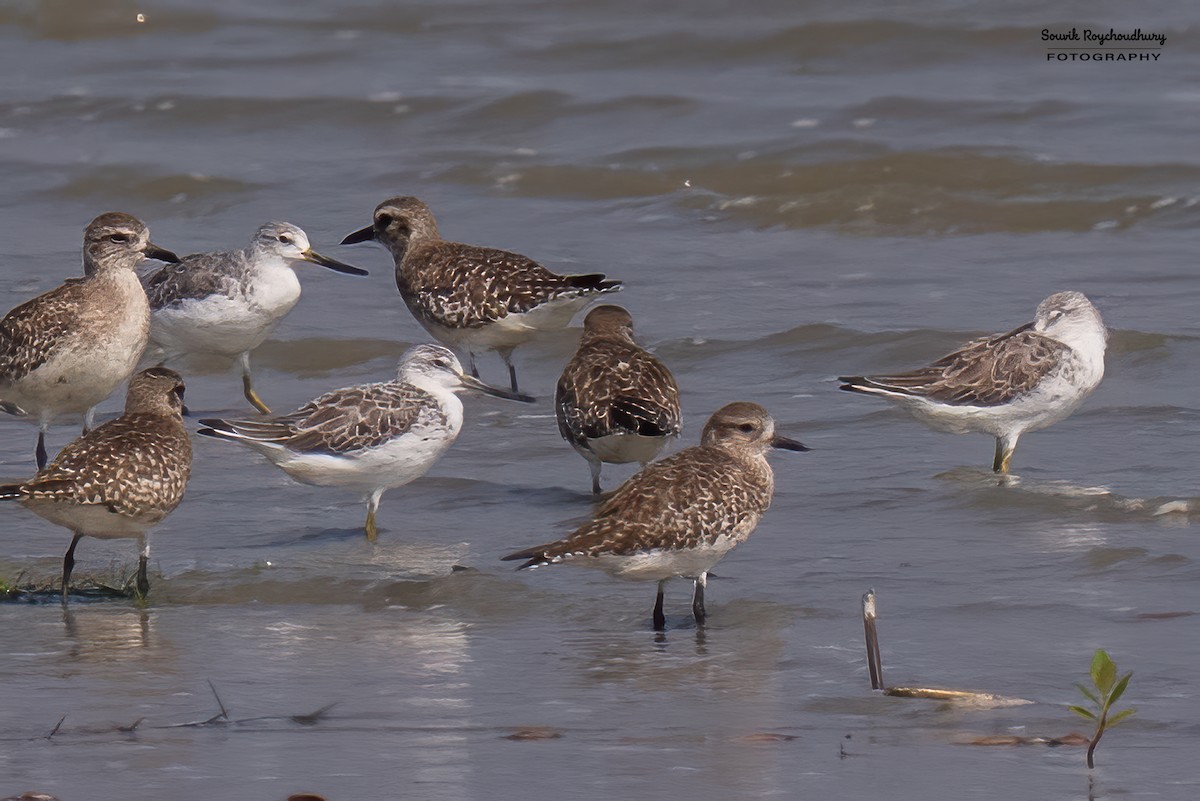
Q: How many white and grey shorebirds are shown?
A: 3